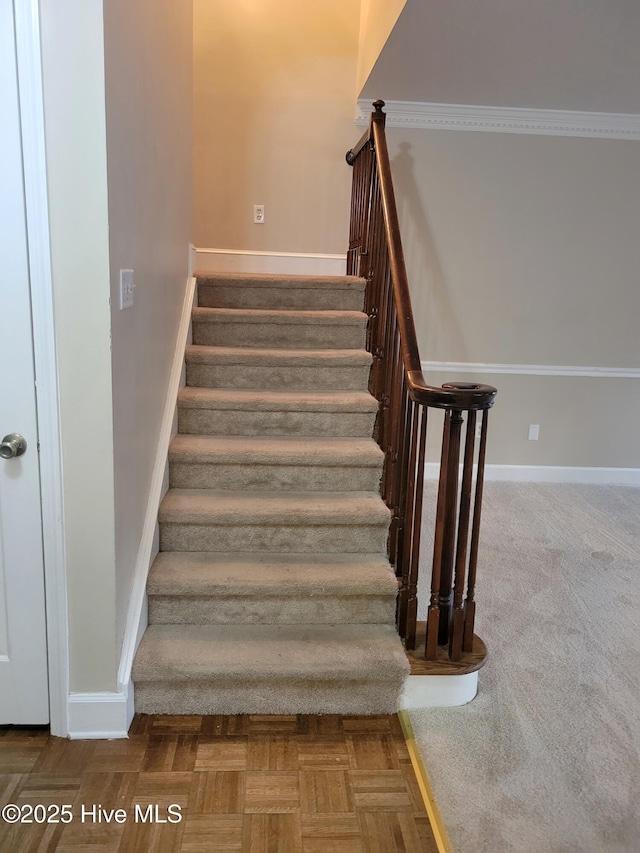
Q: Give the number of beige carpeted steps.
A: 8